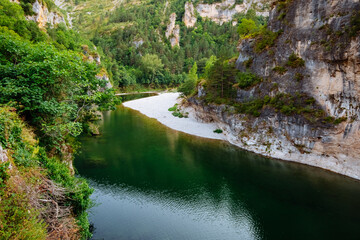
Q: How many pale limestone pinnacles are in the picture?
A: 2